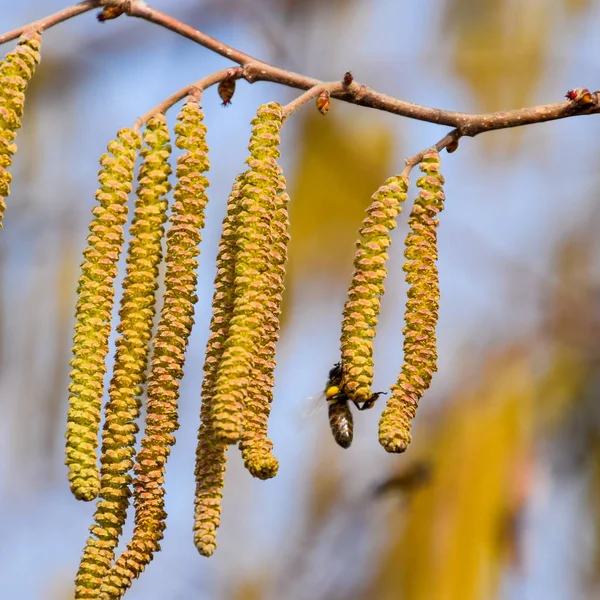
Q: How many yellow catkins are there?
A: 9